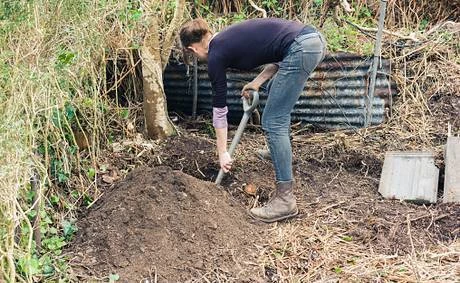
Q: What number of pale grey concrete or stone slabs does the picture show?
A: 2